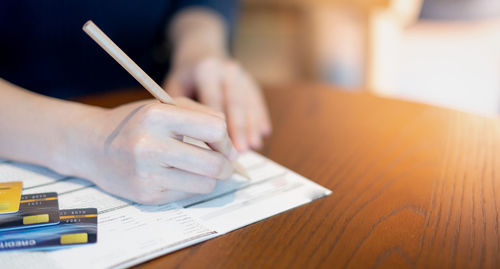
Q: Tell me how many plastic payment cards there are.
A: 3